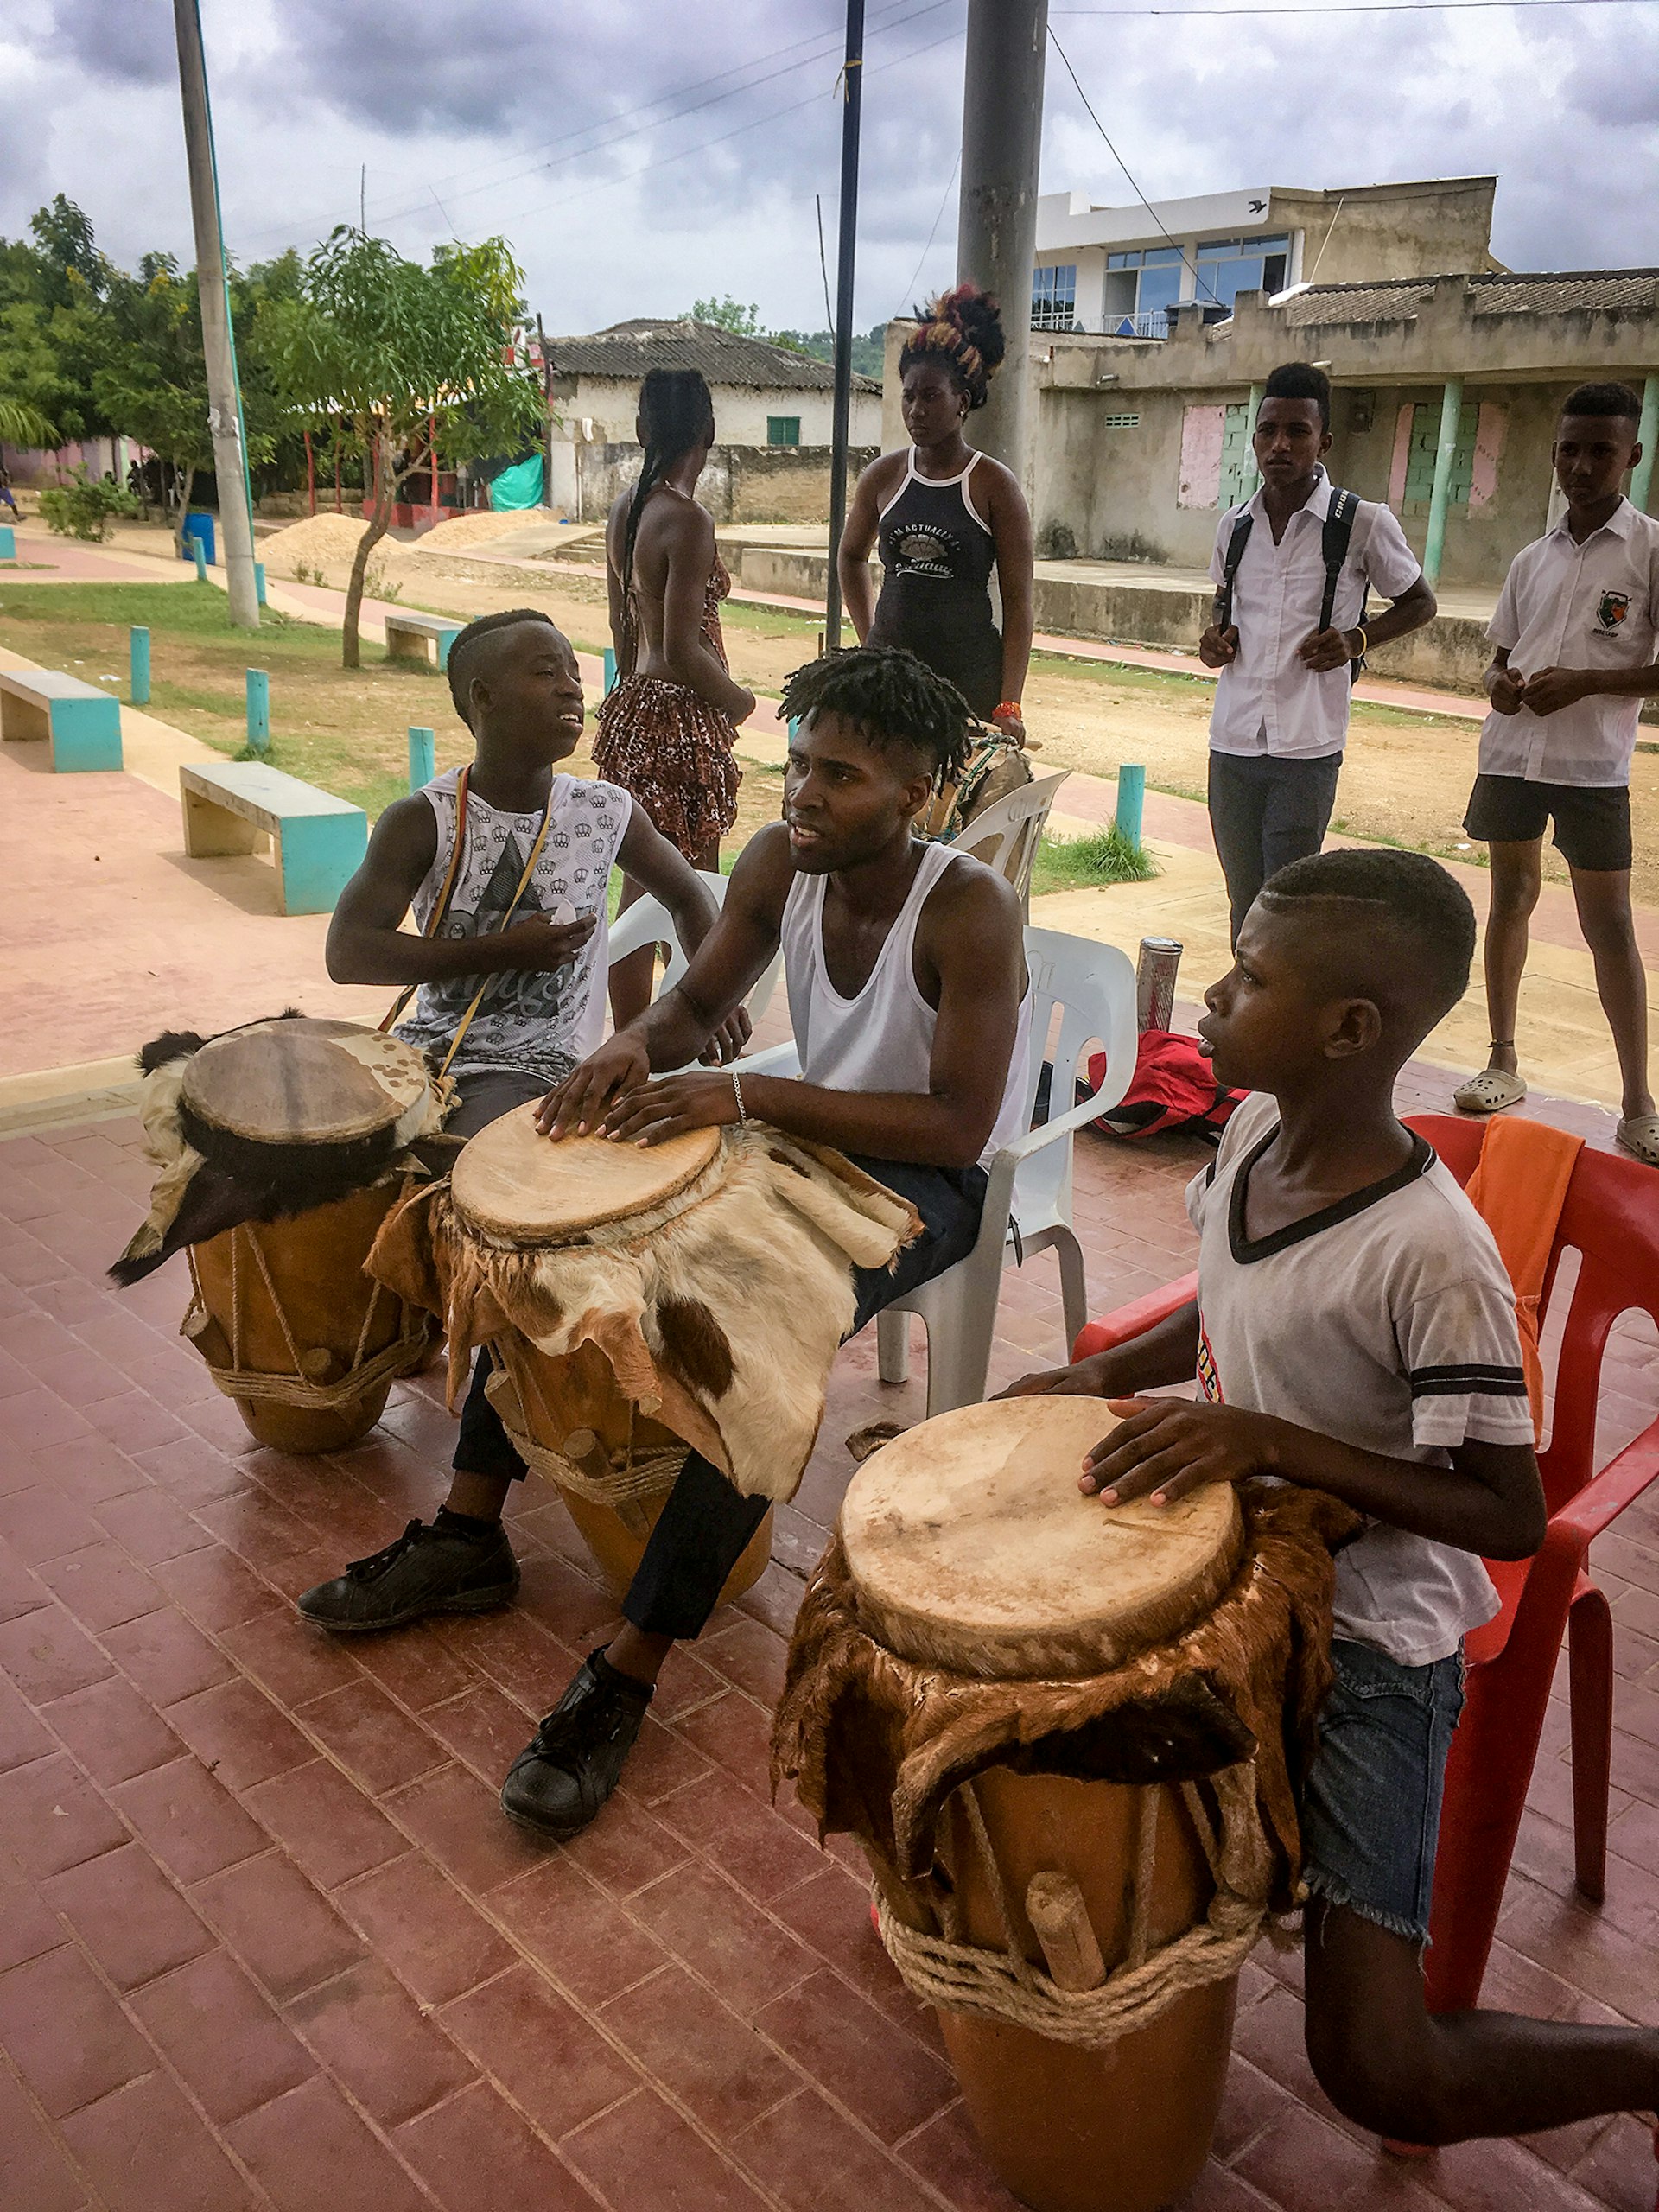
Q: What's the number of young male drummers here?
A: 3